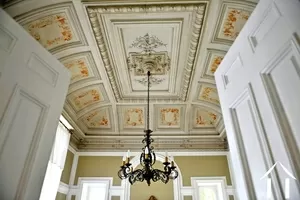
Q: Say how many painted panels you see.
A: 10